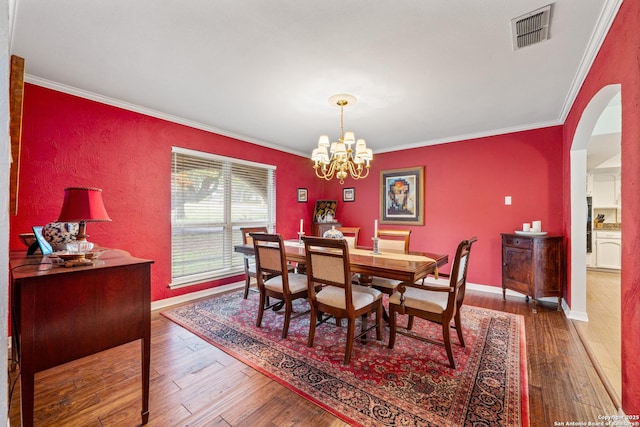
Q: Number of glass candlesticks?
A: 2